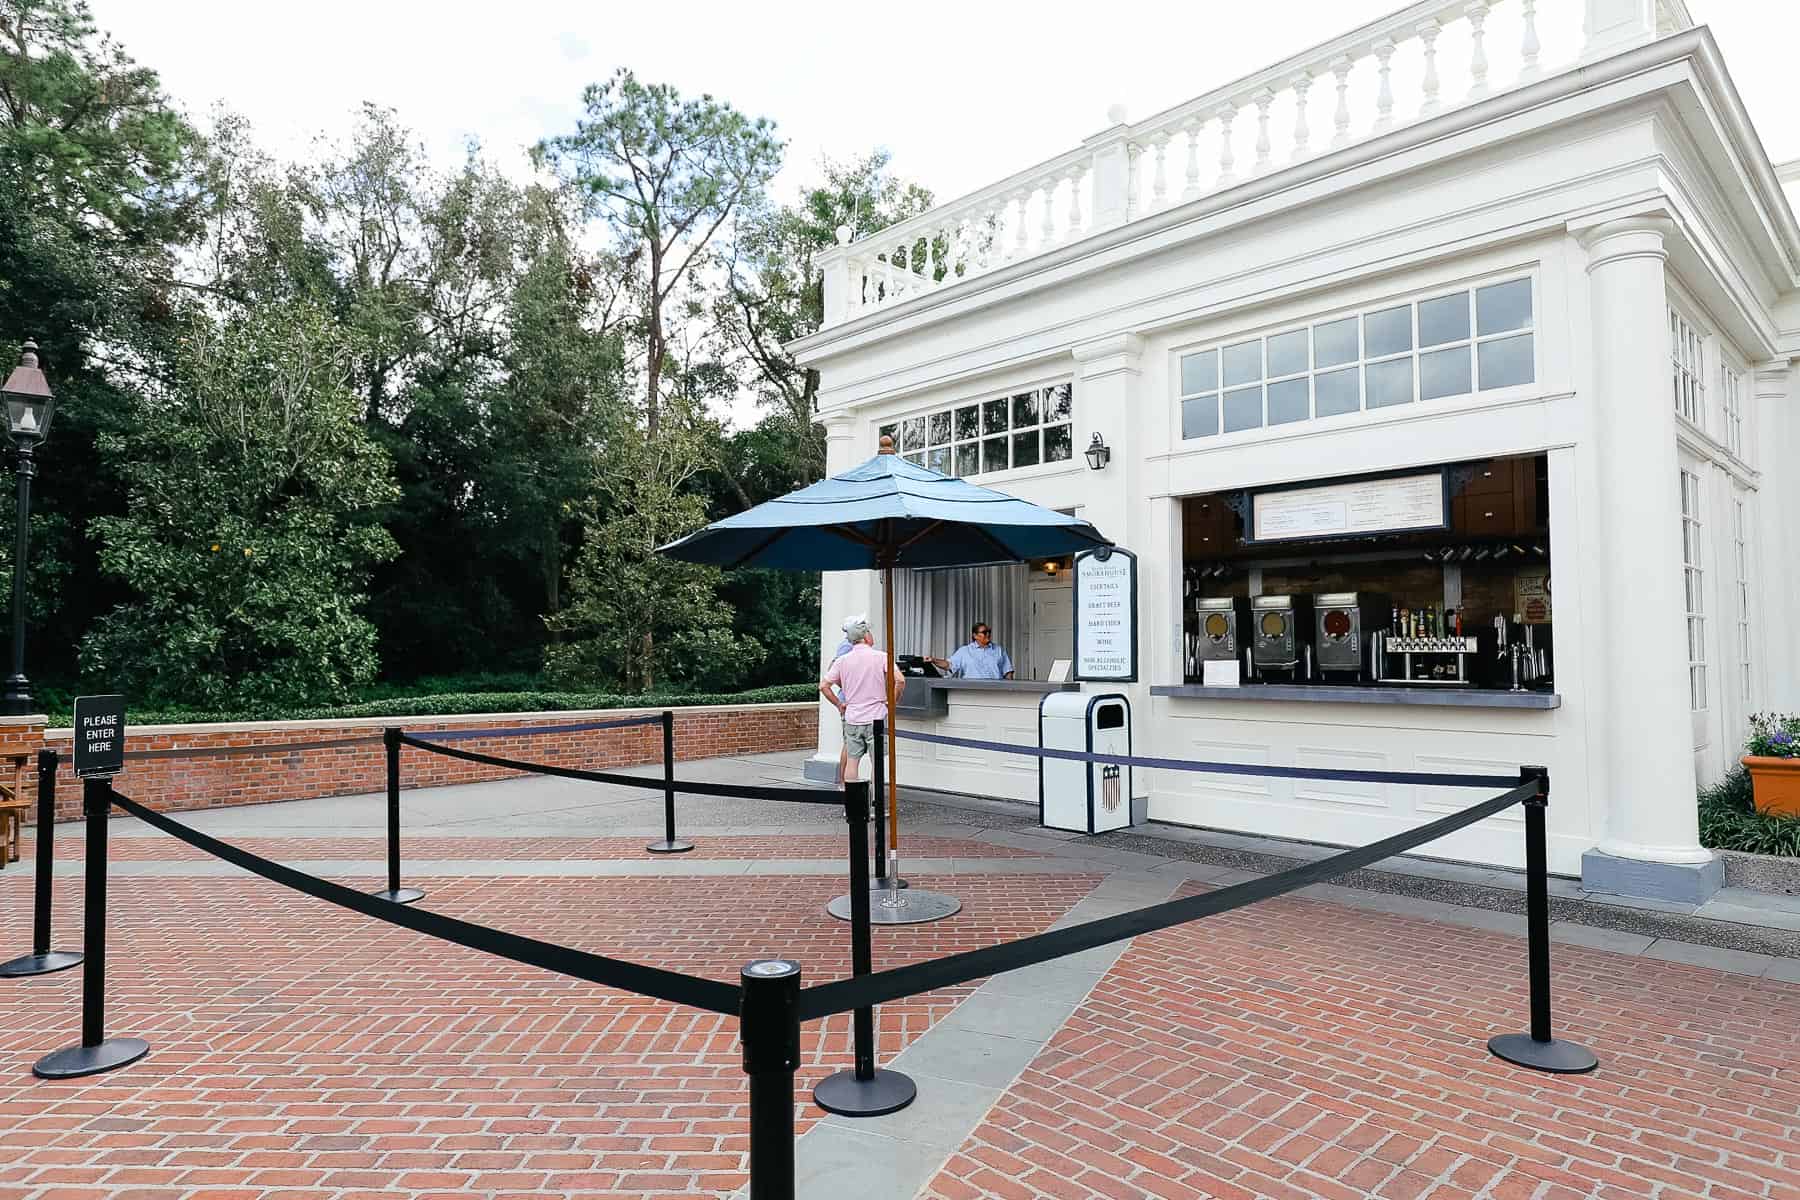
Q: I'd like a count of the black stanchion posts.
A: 8